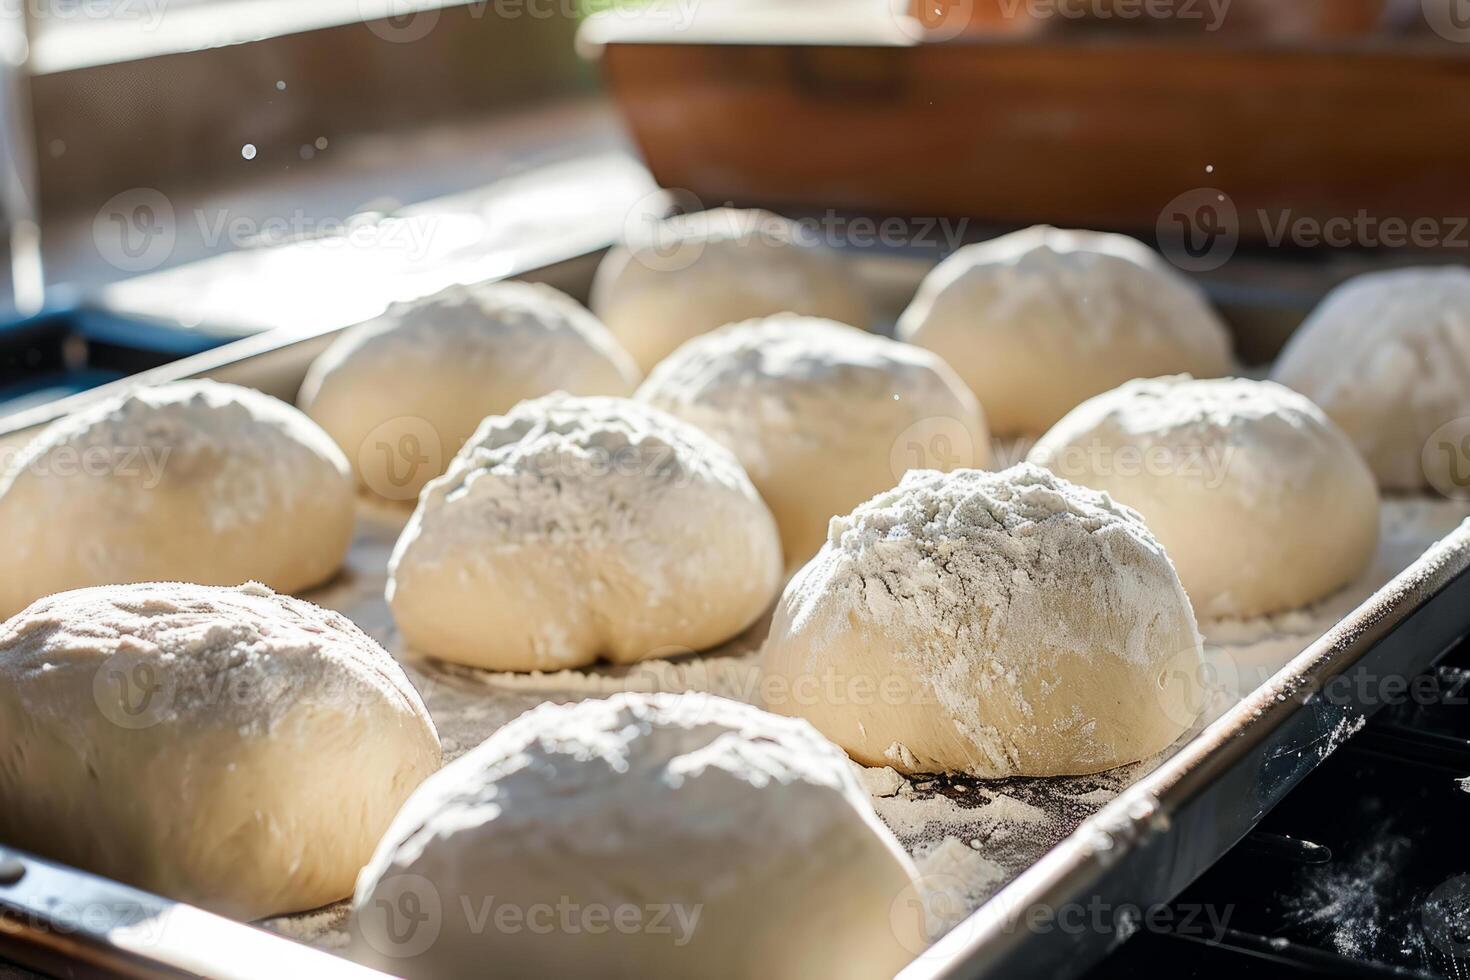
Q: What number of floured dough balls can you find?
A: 11